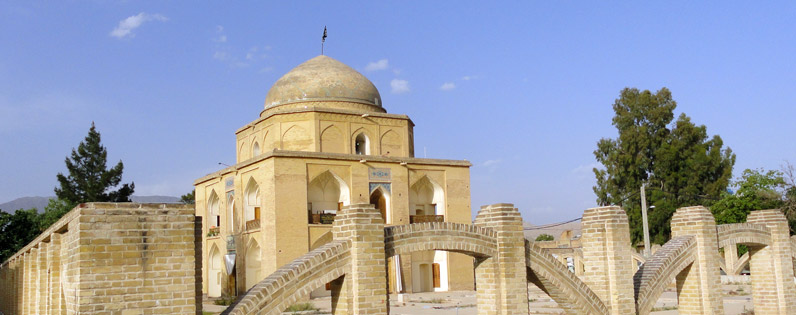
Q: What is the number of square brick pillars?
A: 5